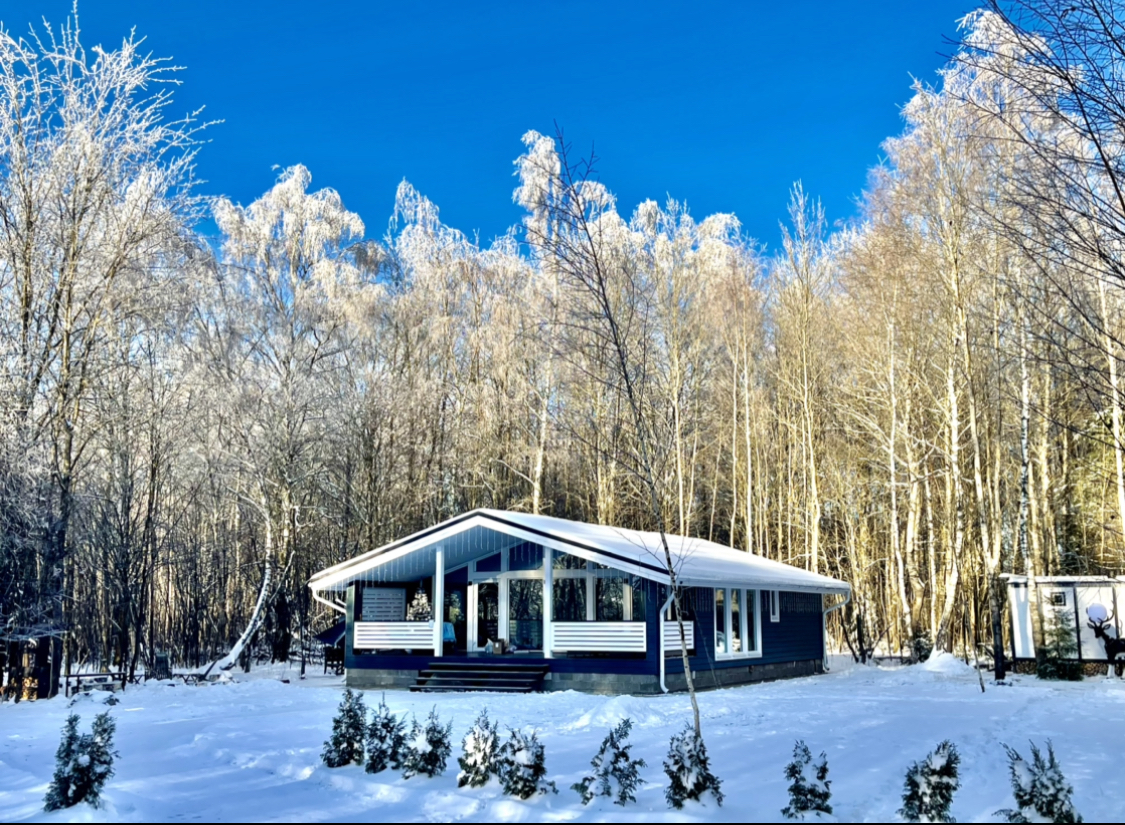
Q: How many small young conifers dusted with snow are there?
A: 11